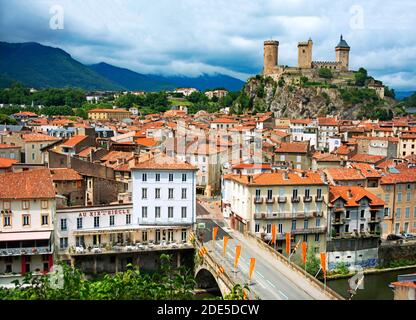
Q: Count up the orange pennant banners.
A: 8